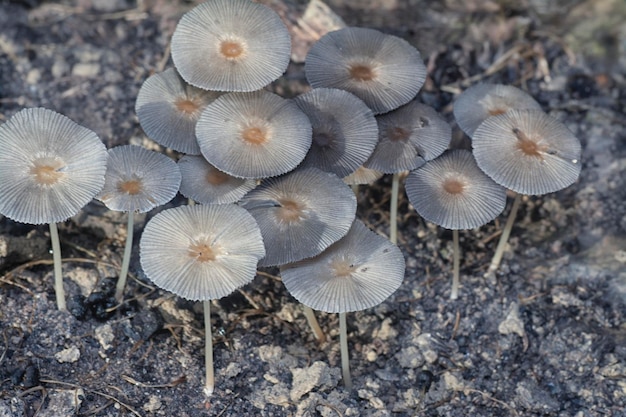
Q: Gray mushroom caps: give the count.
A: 15